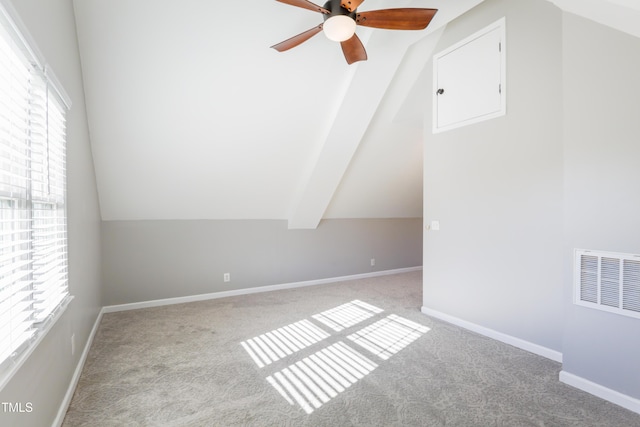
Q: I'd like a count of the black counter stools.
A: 0